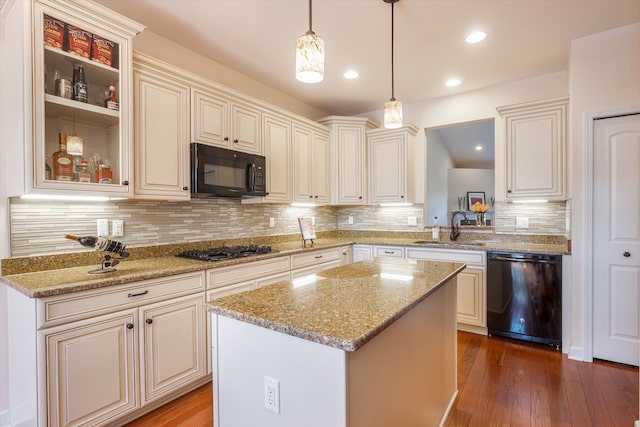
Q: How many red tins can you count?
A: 3